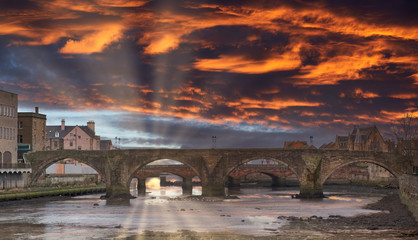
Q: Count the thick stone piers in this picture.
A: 3